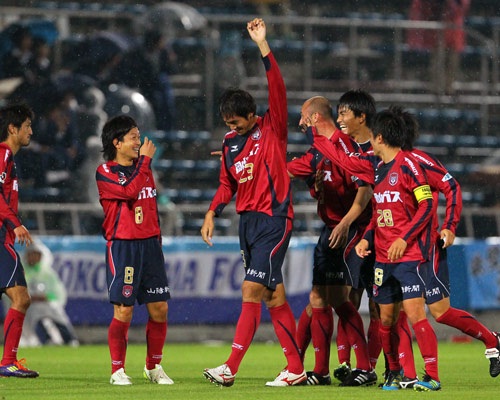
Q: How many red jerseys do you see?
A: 7